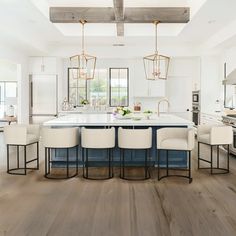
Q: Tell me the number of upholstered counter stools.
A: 6